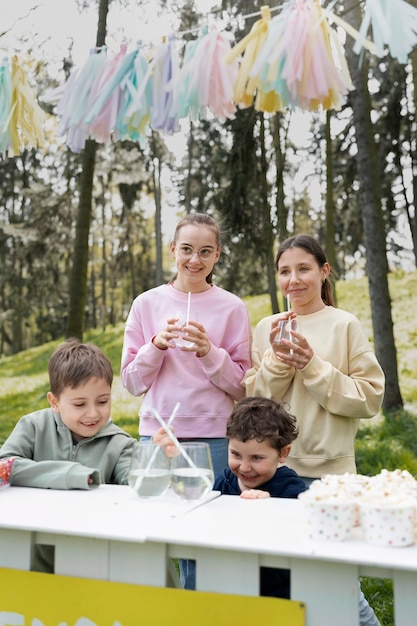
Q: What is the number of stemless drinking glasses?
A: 4